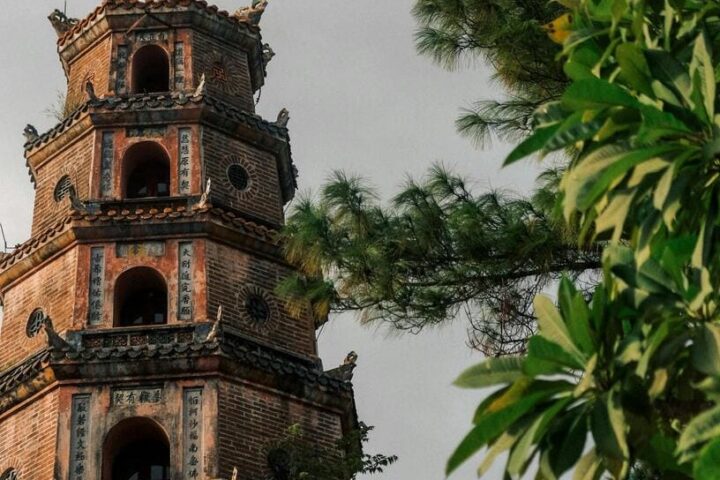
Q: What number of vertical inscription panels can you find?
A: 8